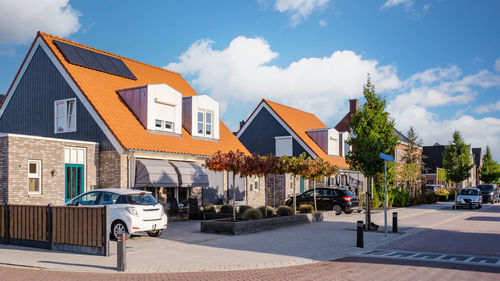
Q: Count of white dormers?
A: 4